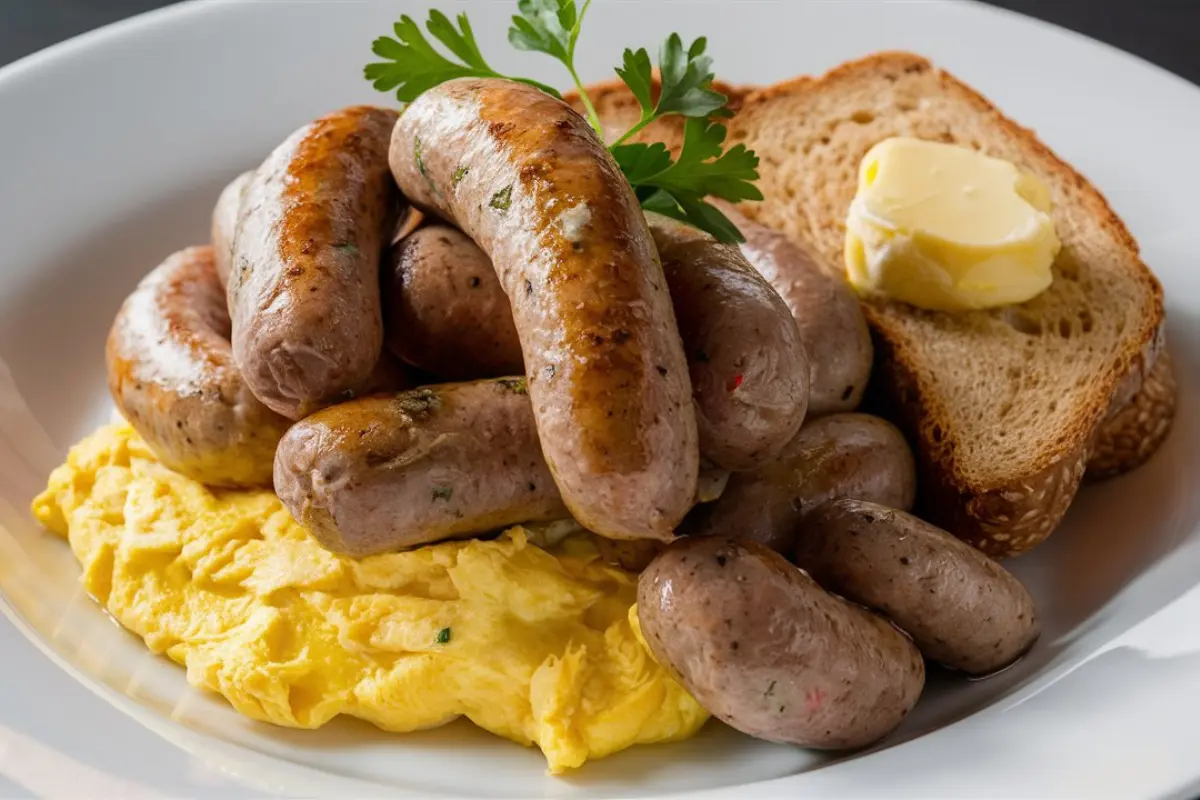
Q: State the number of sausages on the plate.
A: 11